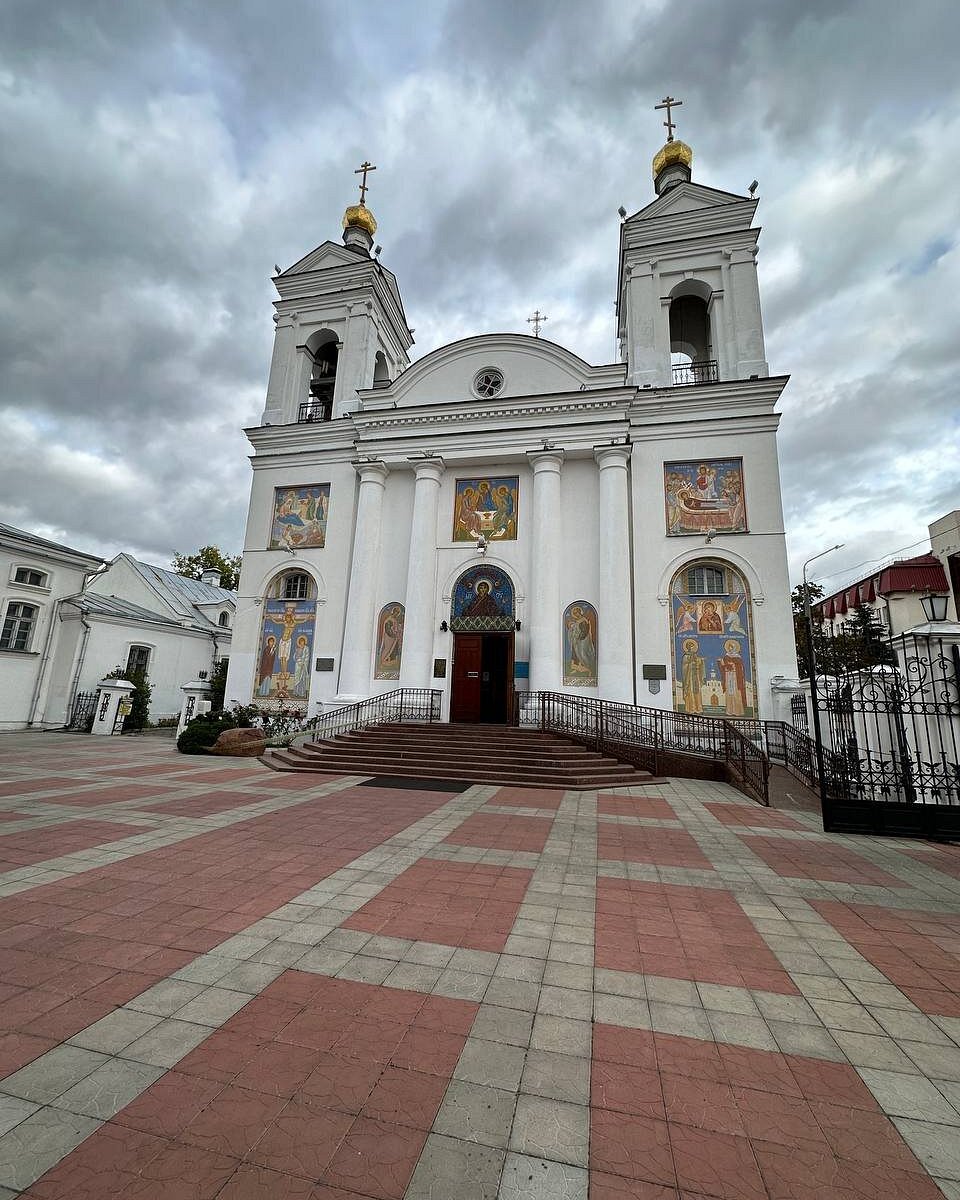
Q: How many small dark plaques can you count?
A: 3